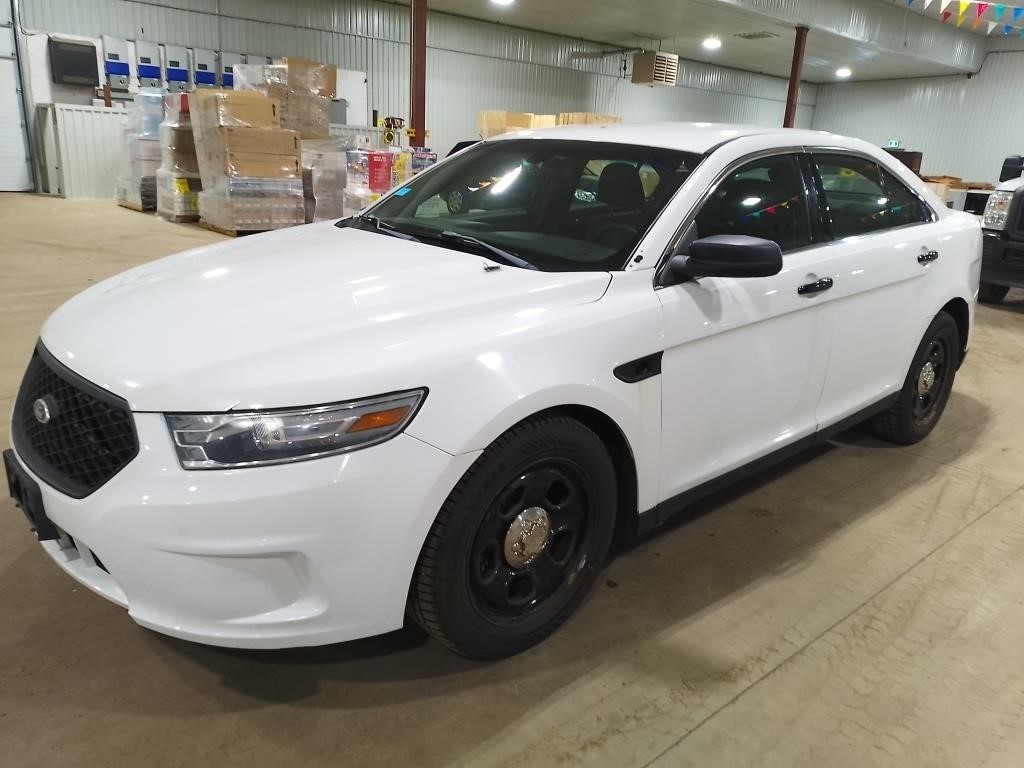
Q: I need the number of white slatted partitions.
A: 1